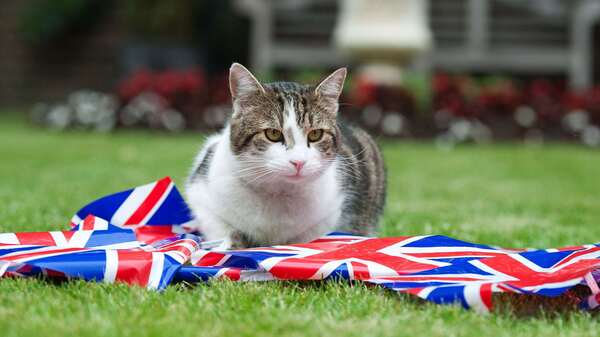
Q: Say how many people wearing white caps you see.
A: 0